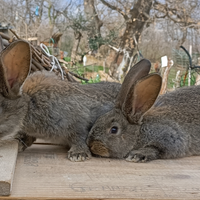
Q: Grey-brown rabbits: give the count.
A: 2